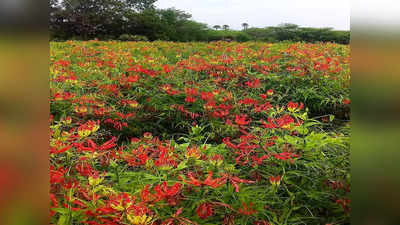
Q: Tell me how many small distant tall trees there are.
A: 3